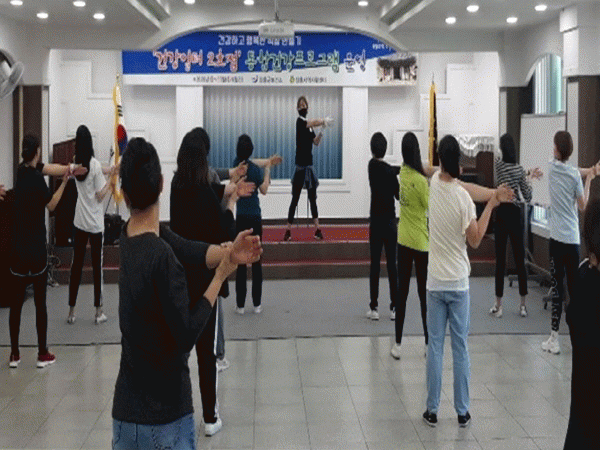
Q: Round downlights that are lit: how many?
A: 11